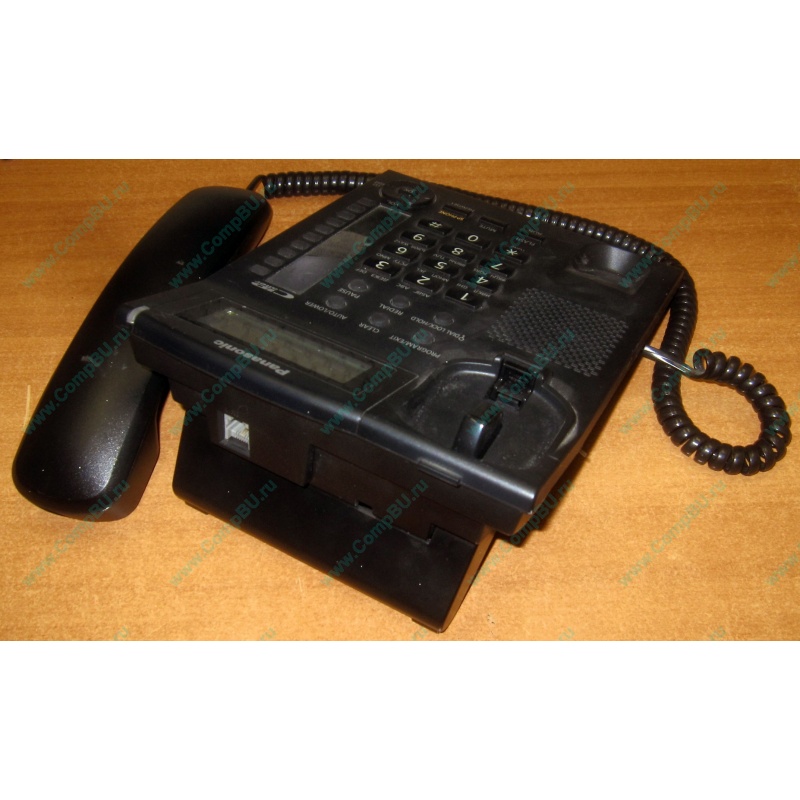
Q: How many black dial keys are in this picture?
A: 12